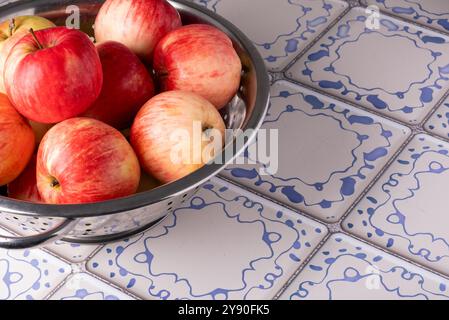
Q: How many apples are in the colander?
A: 9